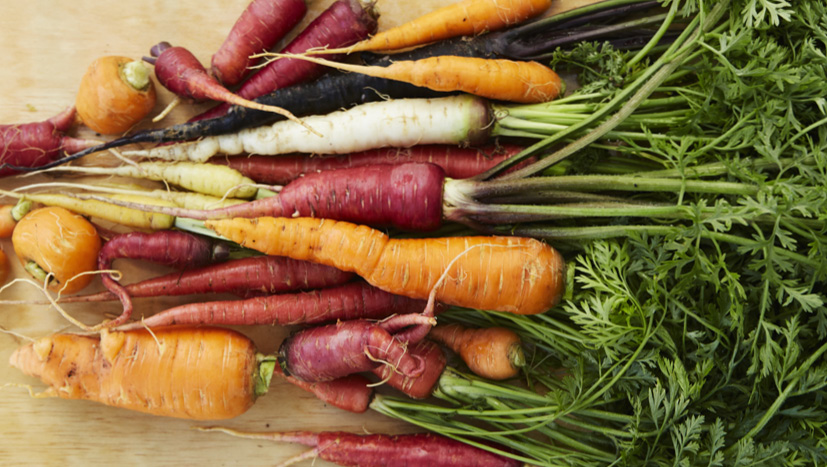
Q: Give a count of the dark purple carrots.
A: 2